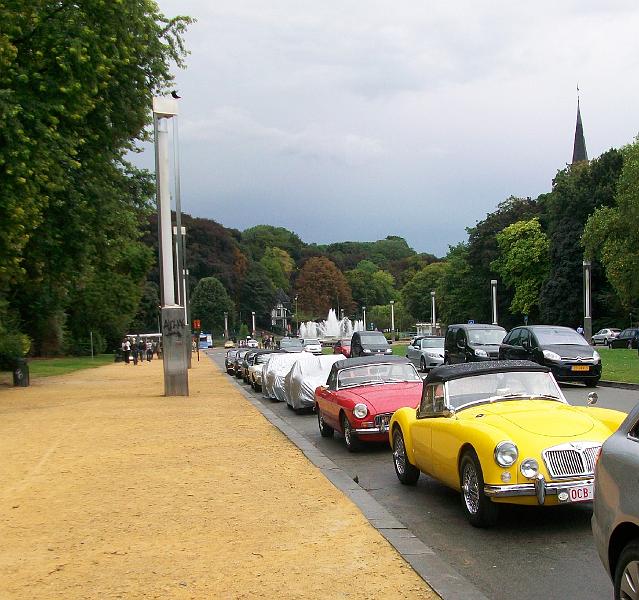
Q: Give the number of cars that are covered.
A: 2